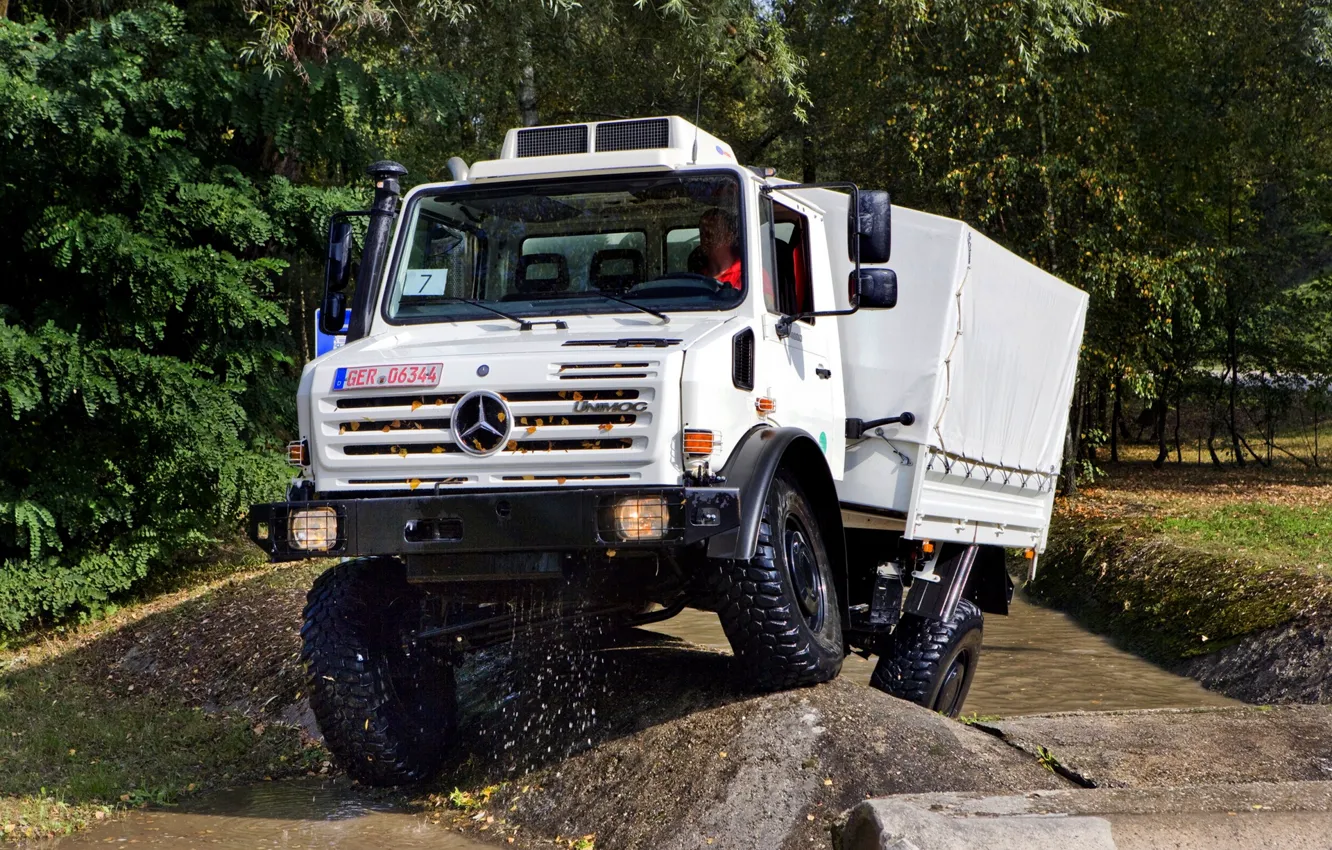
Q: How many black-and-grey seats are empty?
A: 2